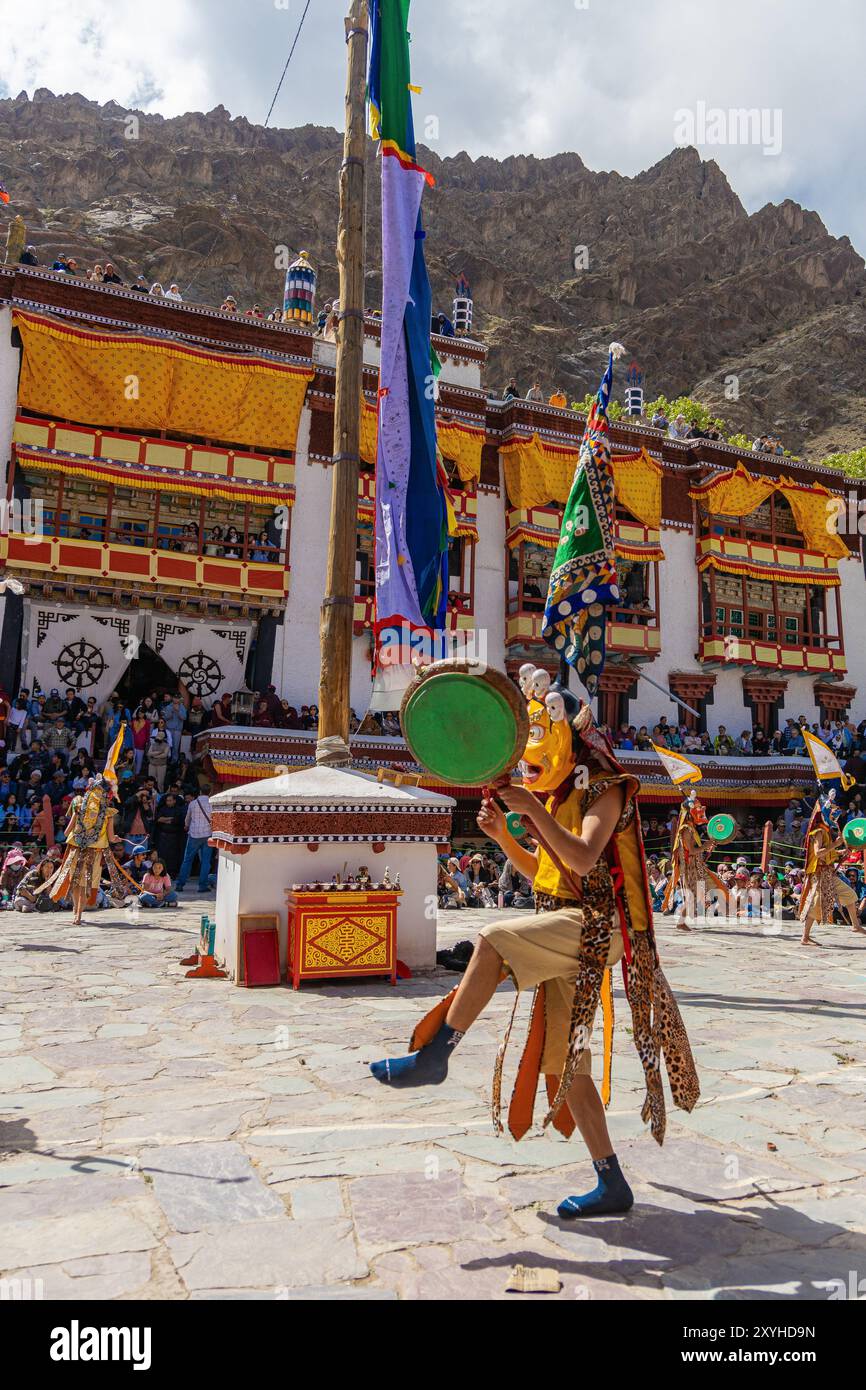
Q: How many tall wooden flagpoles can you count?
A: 1